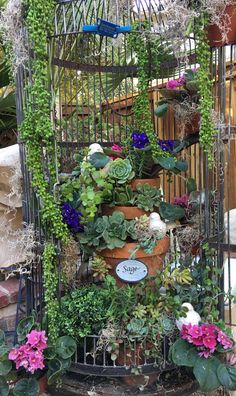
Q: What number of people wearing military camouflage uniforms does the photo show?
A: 0